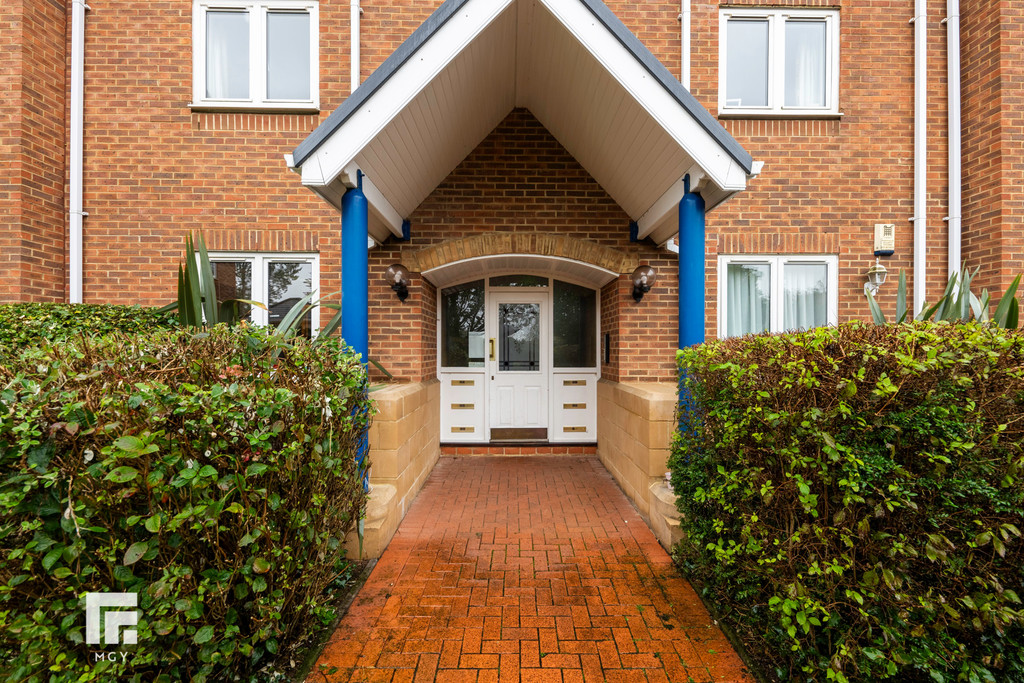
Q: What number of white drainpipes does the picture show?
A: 5